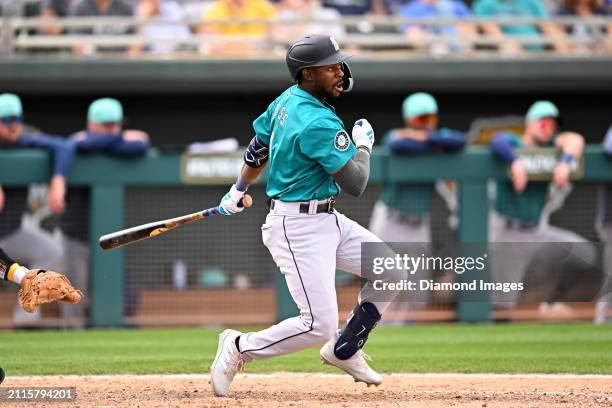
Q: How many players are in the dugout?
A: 4